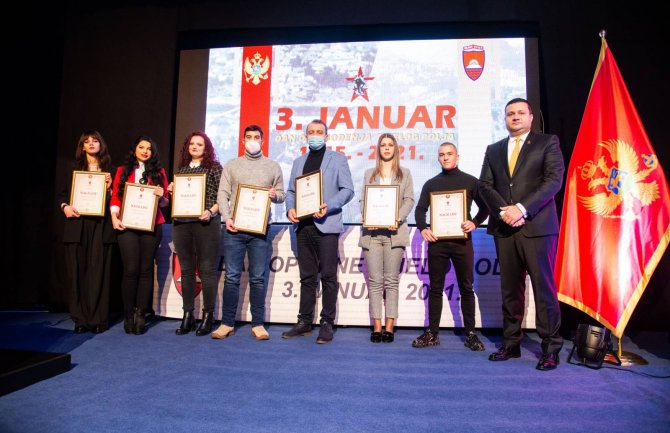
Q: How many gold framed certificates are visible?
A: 7